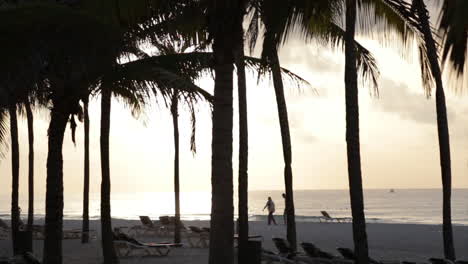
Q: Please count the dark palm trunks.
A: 11